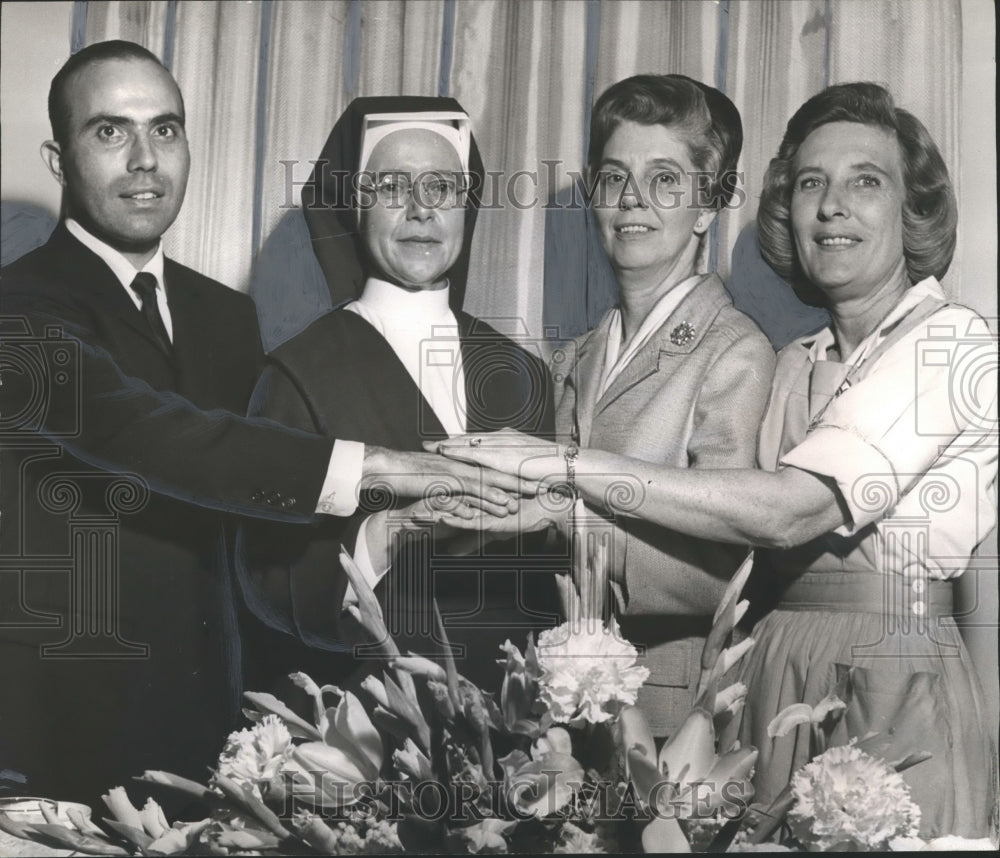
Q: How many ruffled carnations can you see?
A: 3